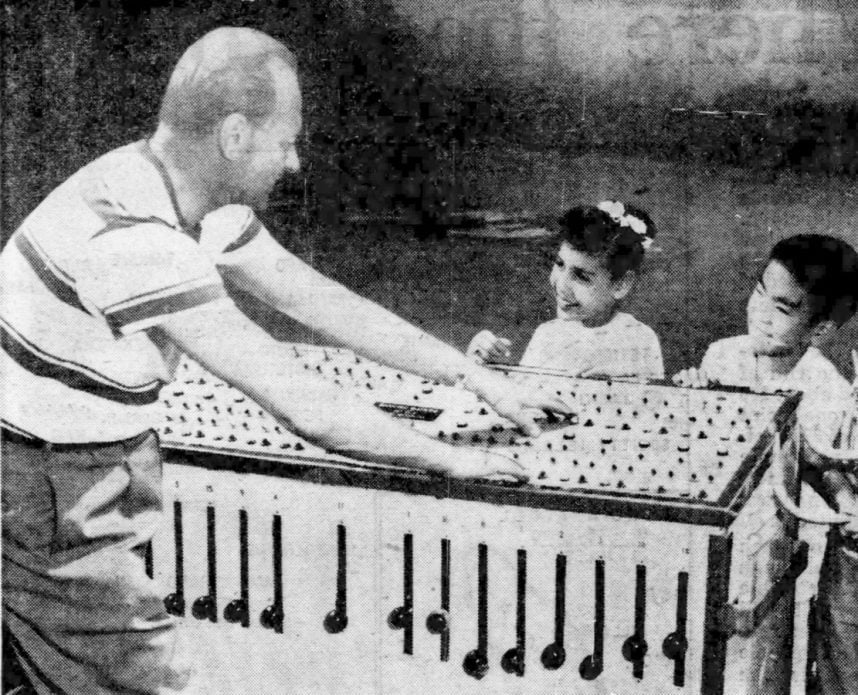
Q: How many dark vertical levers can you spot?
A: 13